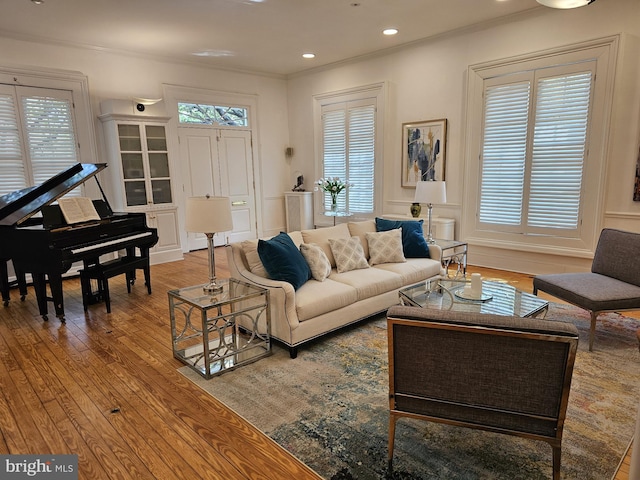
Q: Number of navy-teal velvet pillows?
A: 2